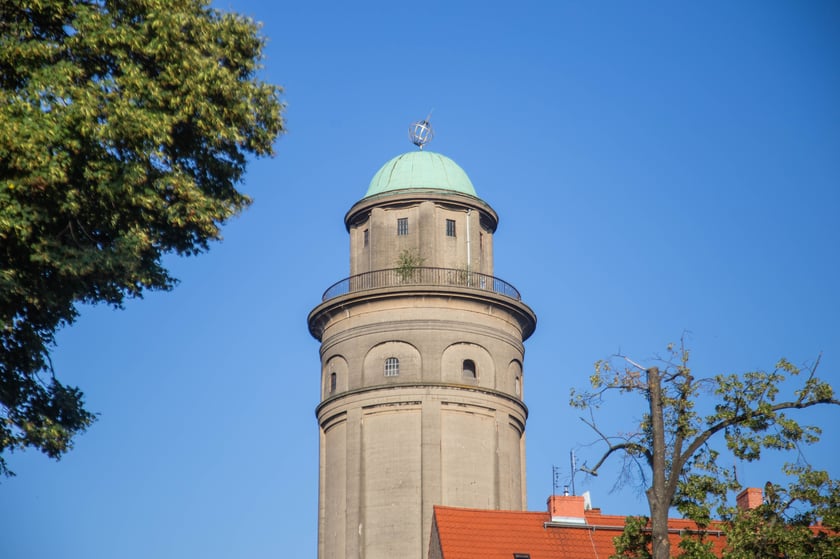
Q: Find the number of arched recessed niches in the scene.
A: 4